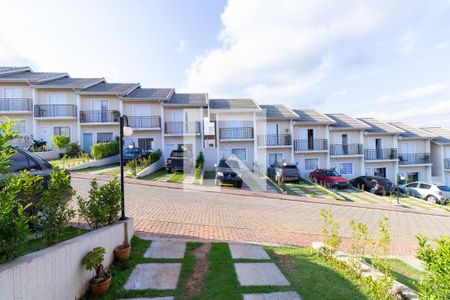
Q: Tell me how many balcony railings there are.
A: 12